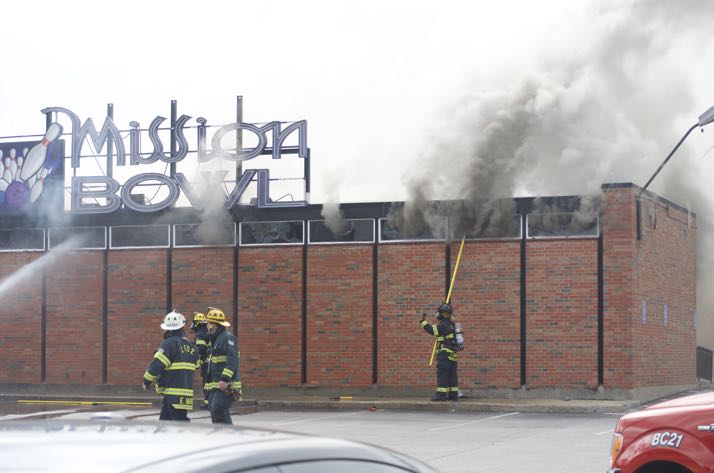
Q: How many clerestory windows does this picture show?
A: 9